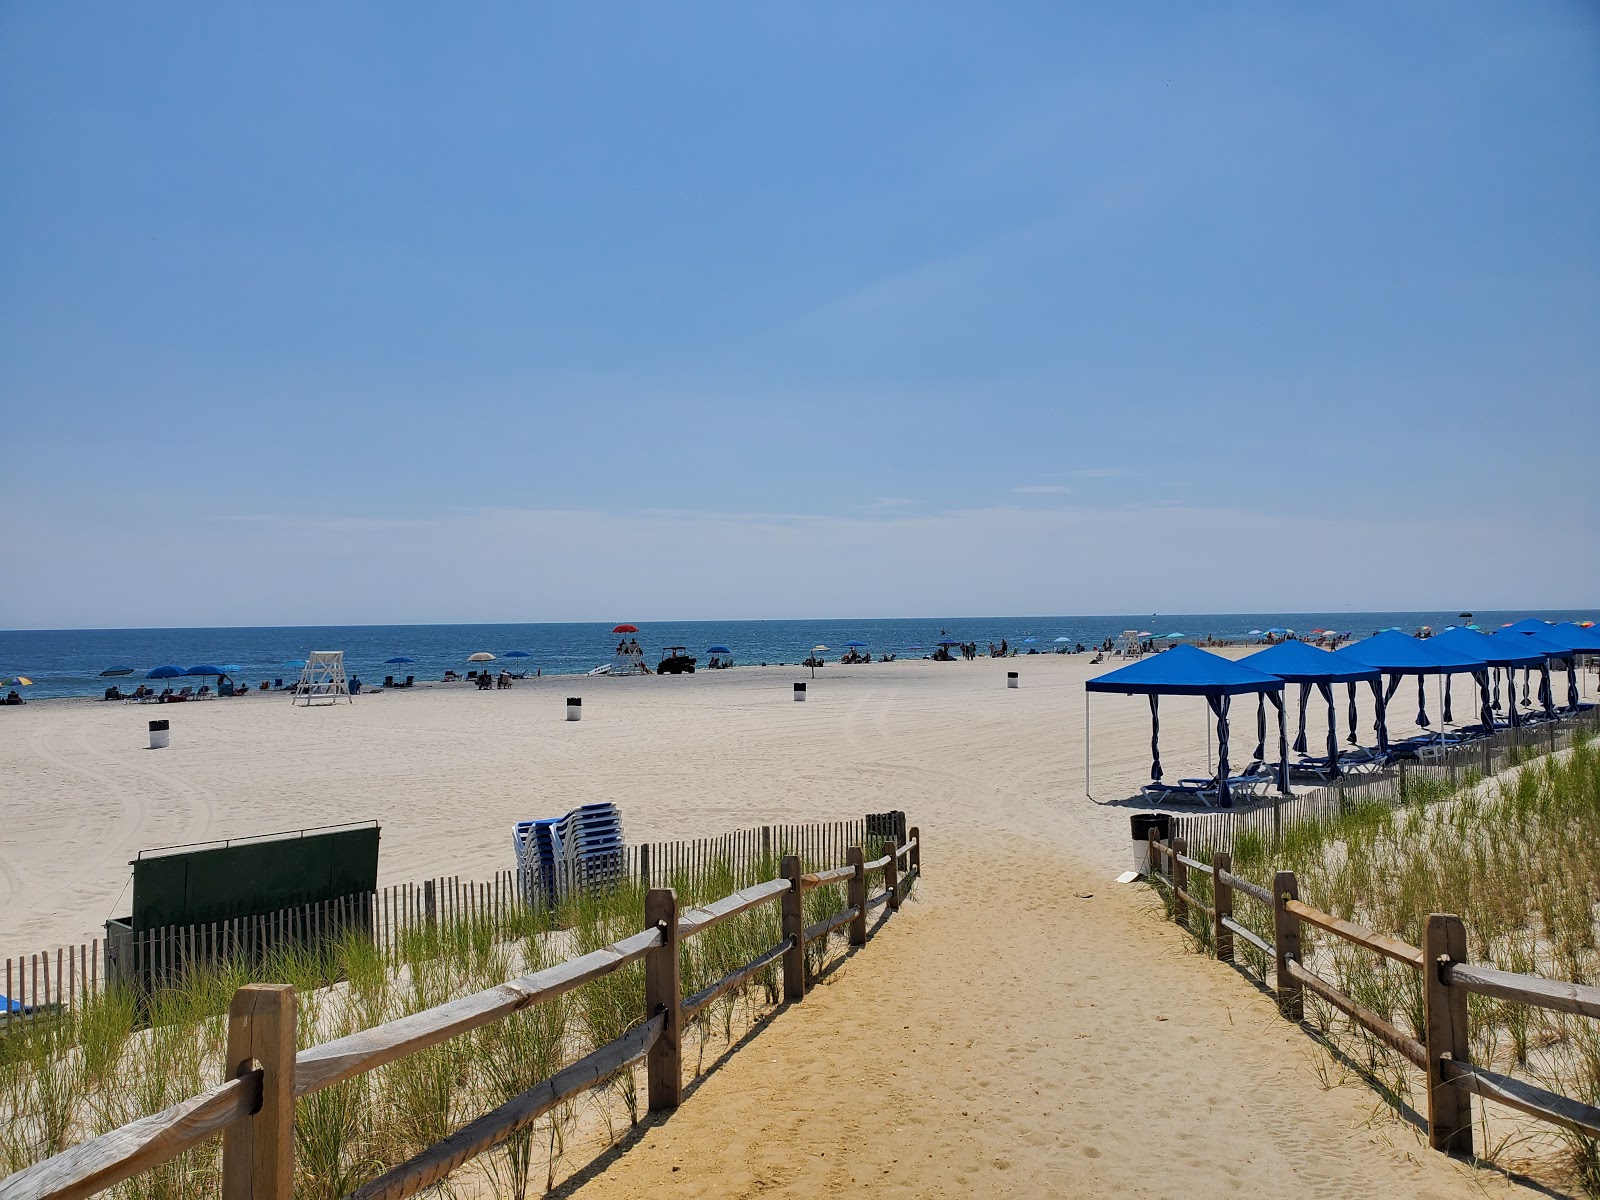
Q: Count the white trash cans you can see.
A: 5